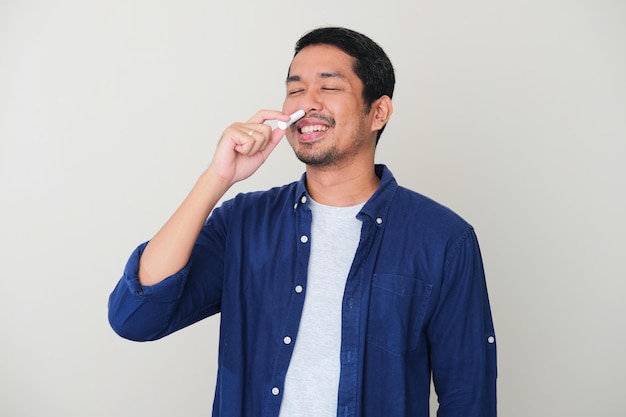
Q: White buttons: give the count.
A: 8